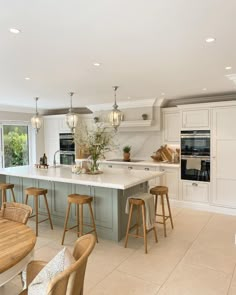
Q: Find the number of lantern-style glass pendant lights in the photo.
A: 3